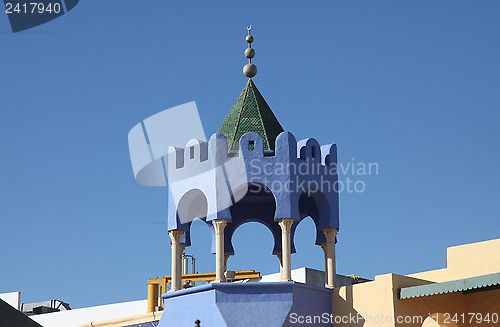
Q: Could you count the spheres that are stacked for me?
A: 3